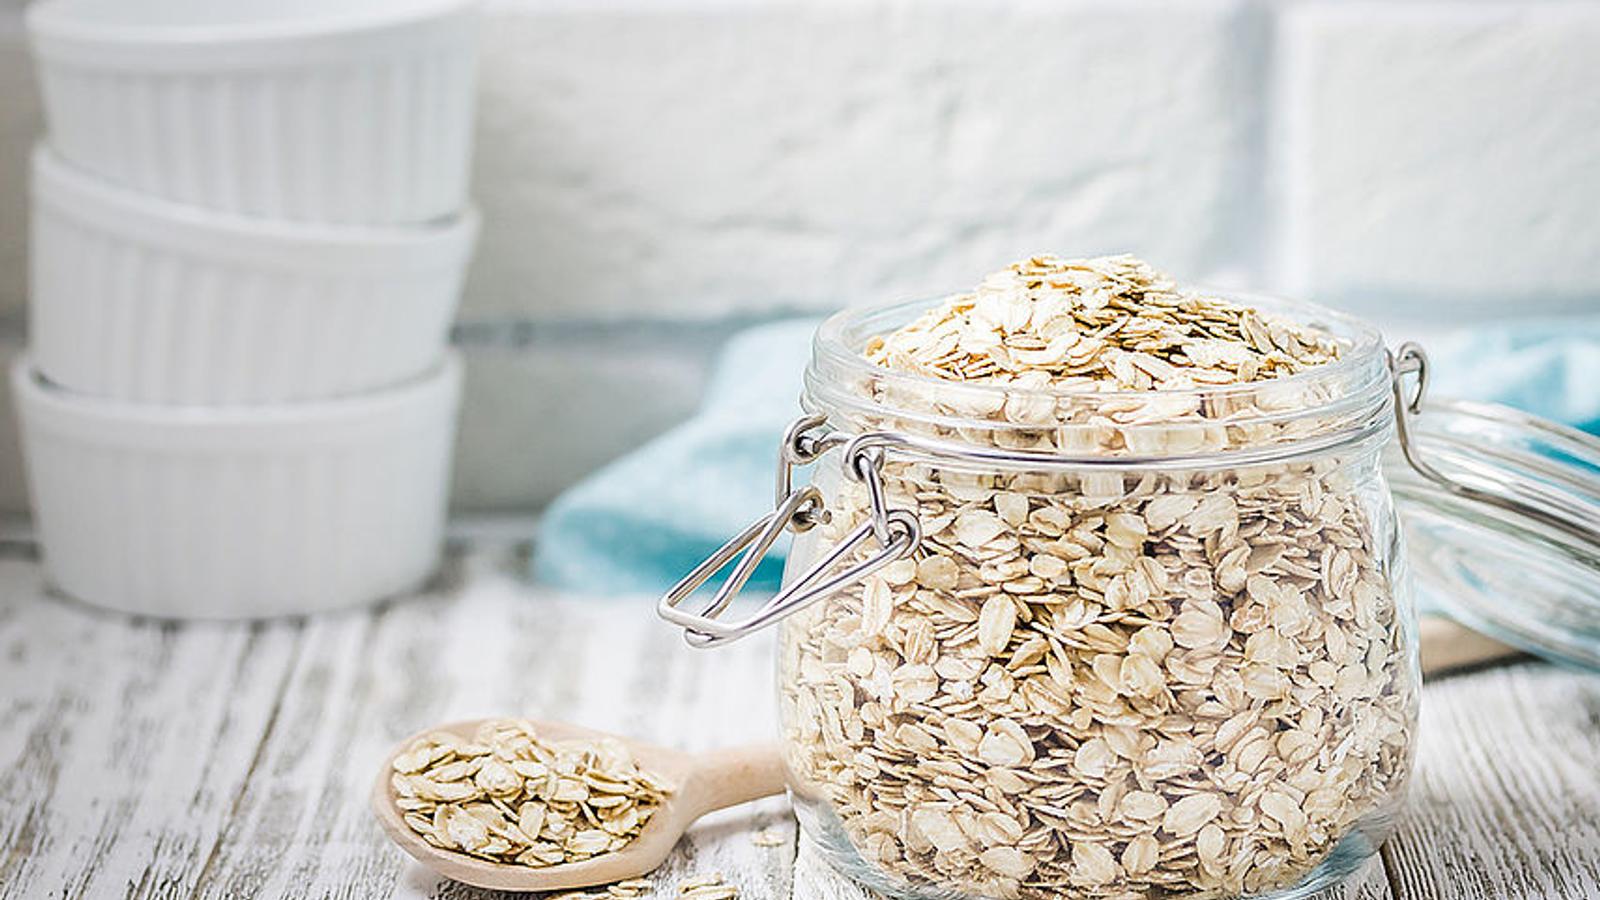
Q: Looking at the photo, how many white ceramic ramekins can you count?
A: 3